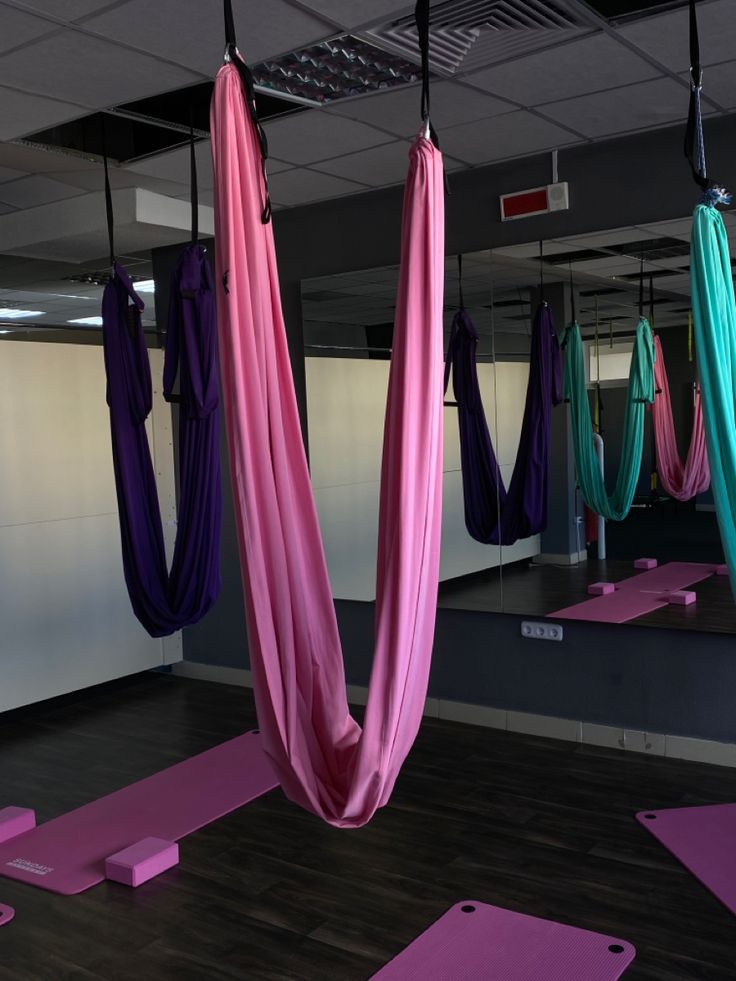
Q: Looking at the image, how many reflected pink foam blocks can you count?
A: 4